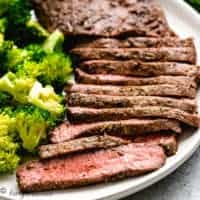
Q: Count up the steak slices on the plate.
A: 10